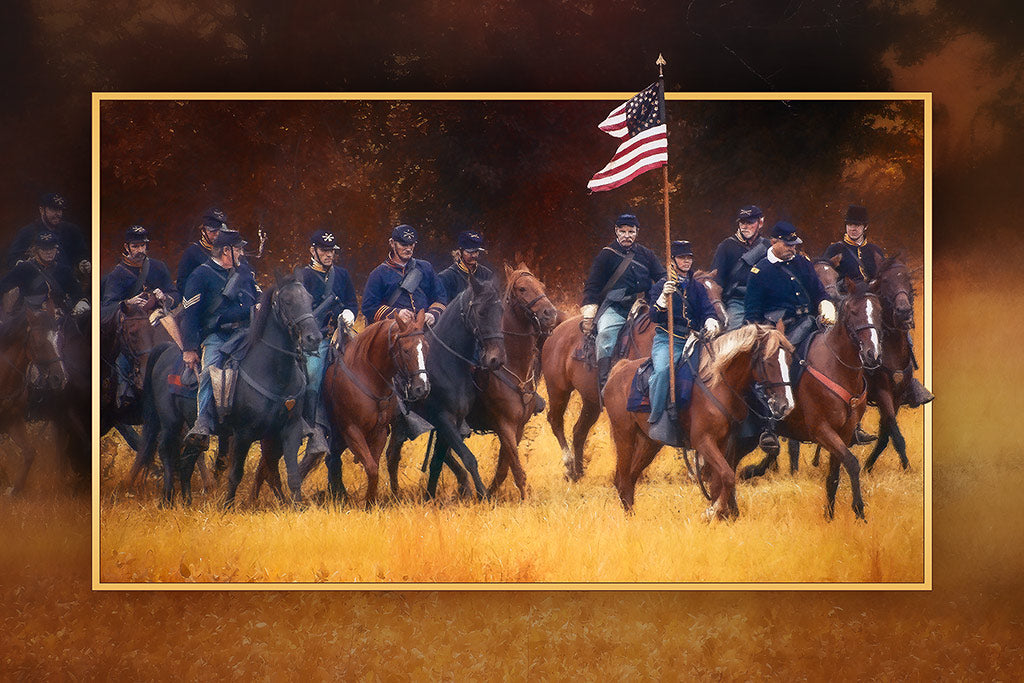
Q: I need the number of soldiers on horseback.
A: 13